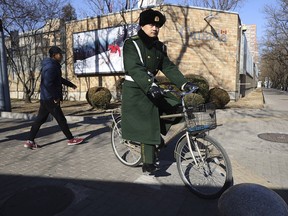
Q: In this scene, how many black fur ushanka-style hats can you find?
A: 1